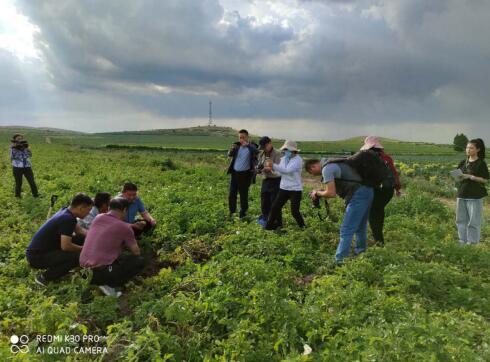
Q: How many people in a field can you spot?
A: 11